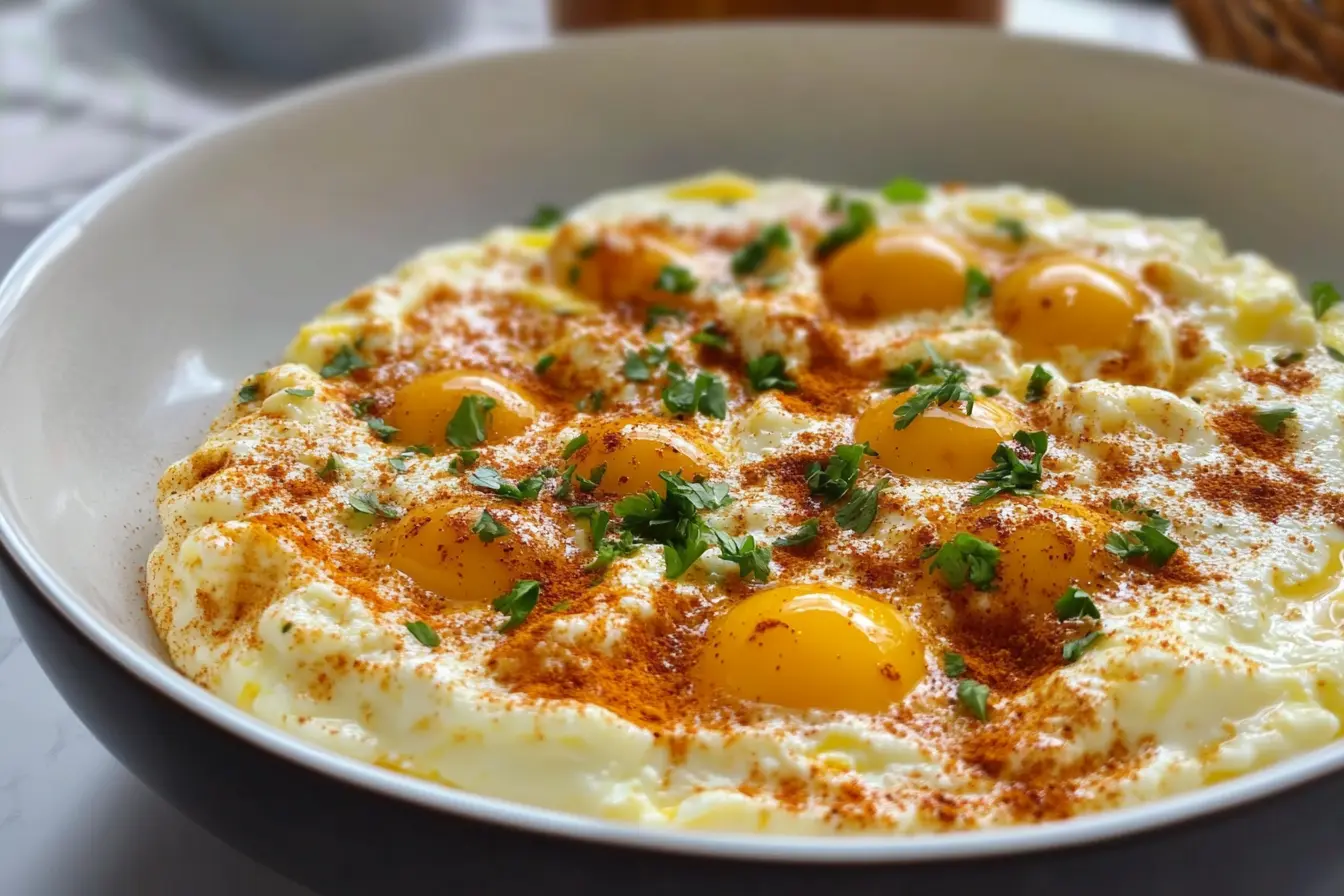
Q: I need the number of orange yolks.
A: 9